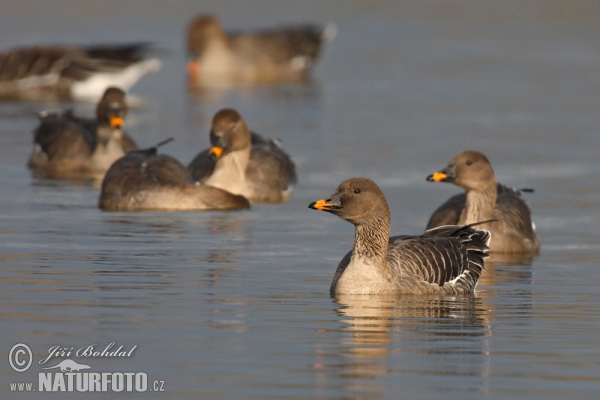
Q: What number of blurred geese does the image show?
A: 2